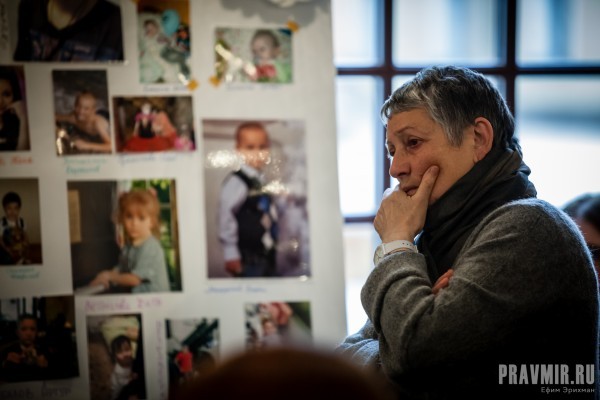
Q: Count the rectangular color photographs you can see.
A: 13